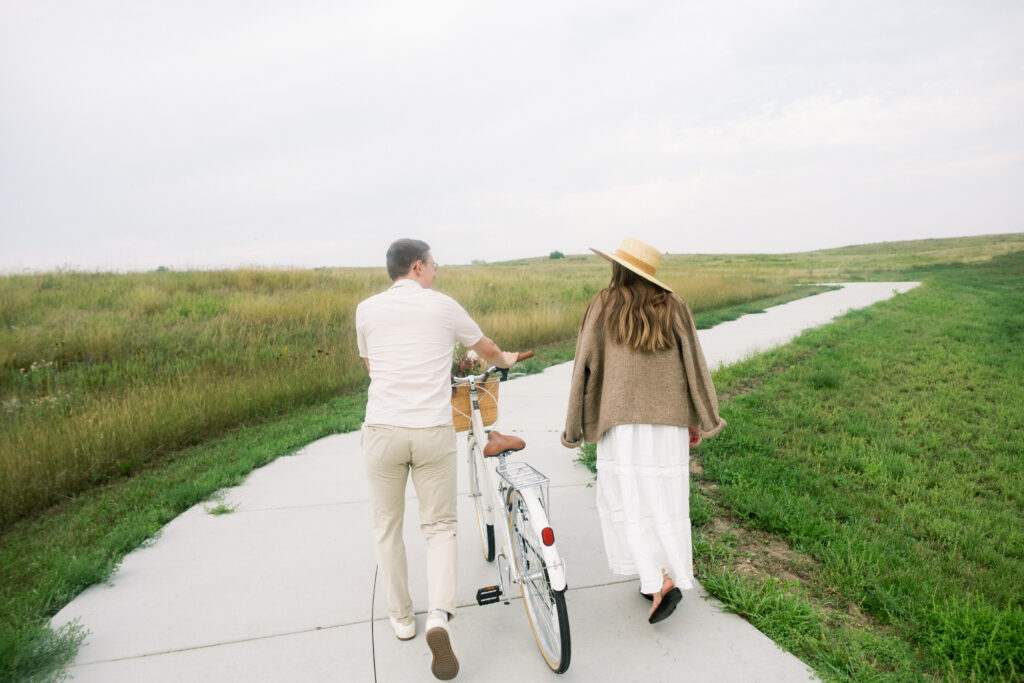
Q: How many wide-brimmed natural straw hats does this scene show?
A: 1